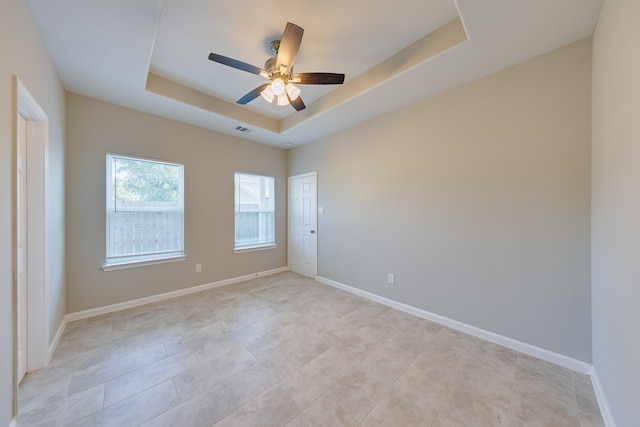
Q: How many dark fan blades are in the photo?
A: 4